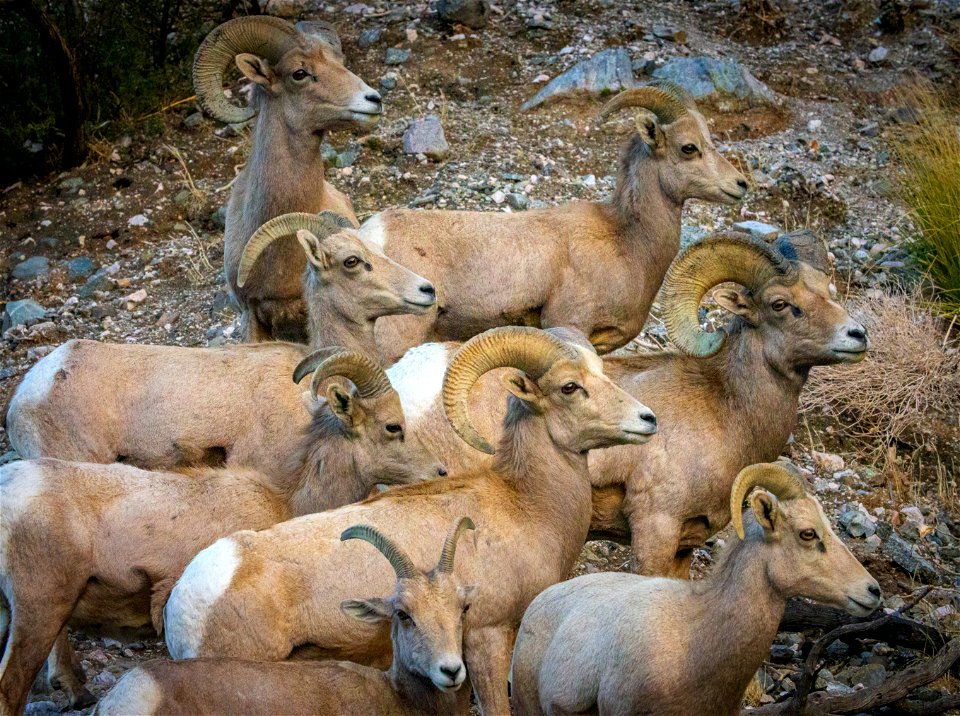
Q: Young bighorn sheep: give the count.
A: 1